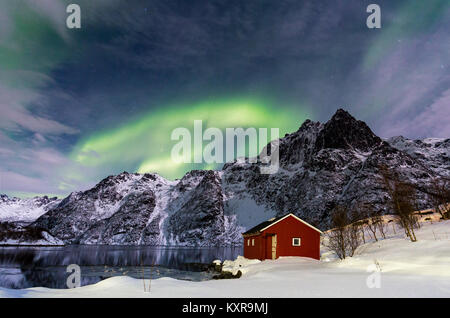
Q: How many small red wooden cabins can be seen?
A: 1